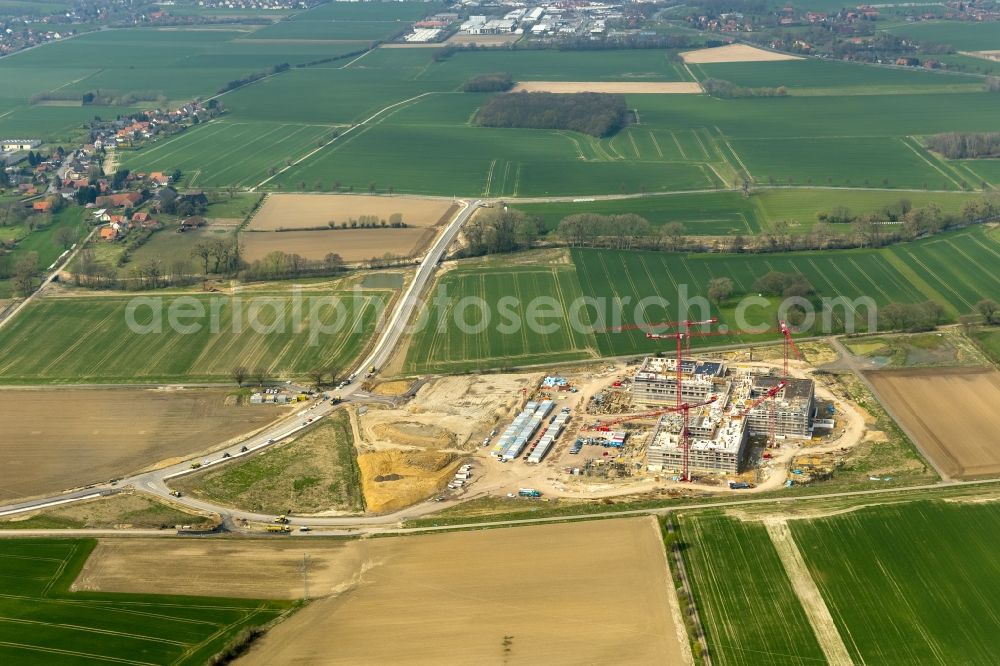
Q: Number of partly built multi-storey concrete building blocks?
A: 3